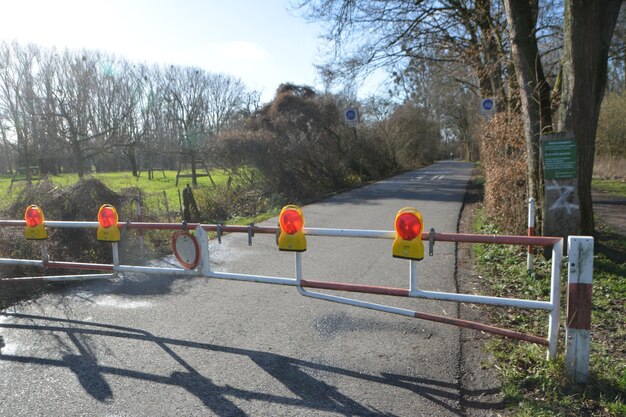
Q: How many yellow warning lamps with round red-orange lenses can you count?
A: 4